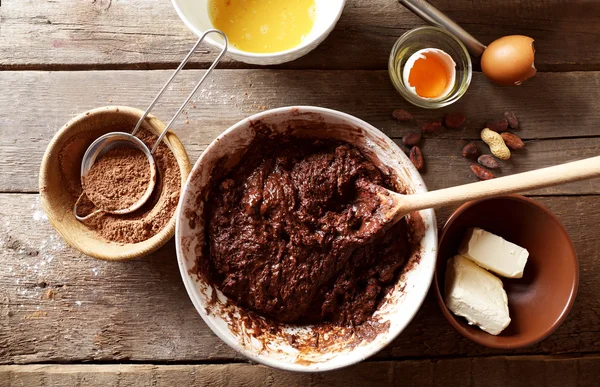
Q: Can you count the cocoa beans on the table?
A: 11